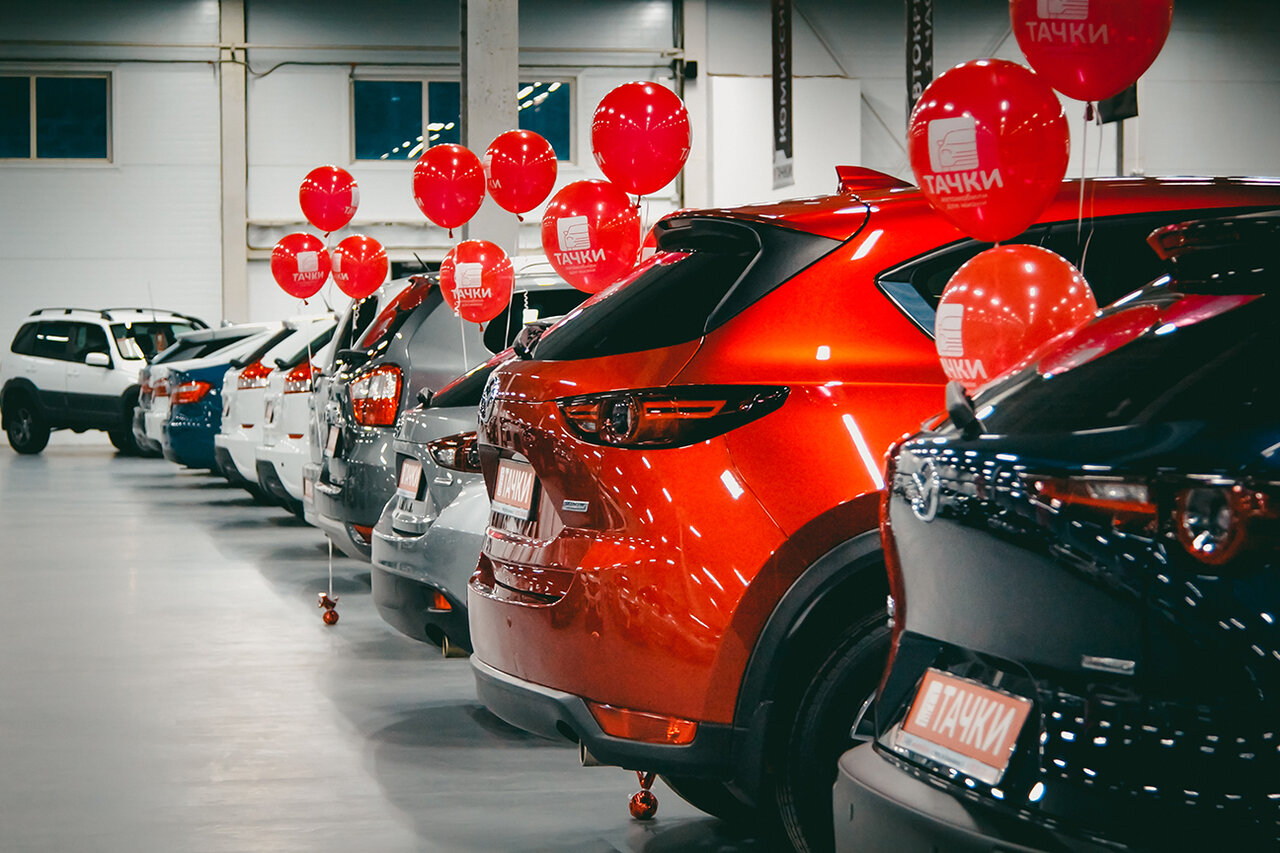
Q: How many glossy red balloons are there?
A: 12